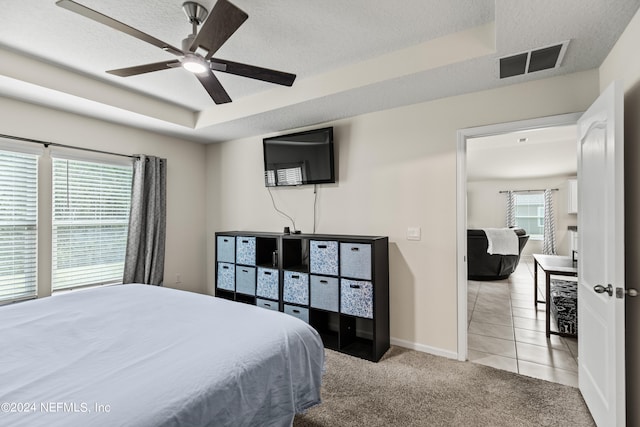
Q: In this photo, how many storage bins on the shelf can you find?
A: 12